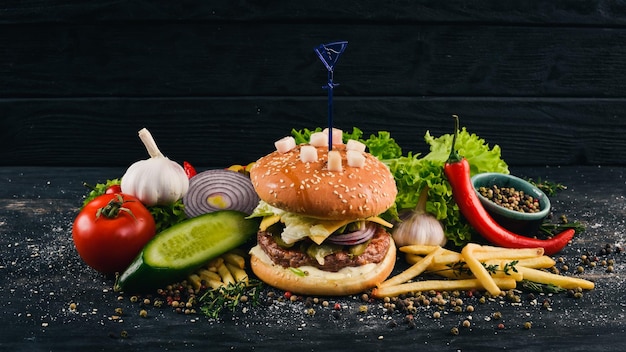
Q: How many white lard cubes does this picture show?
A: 7